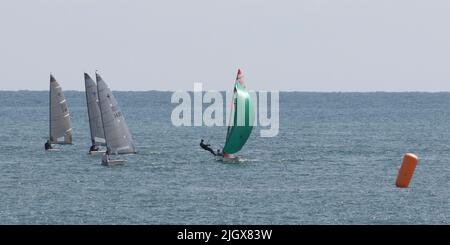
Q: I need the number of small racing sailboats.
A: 4